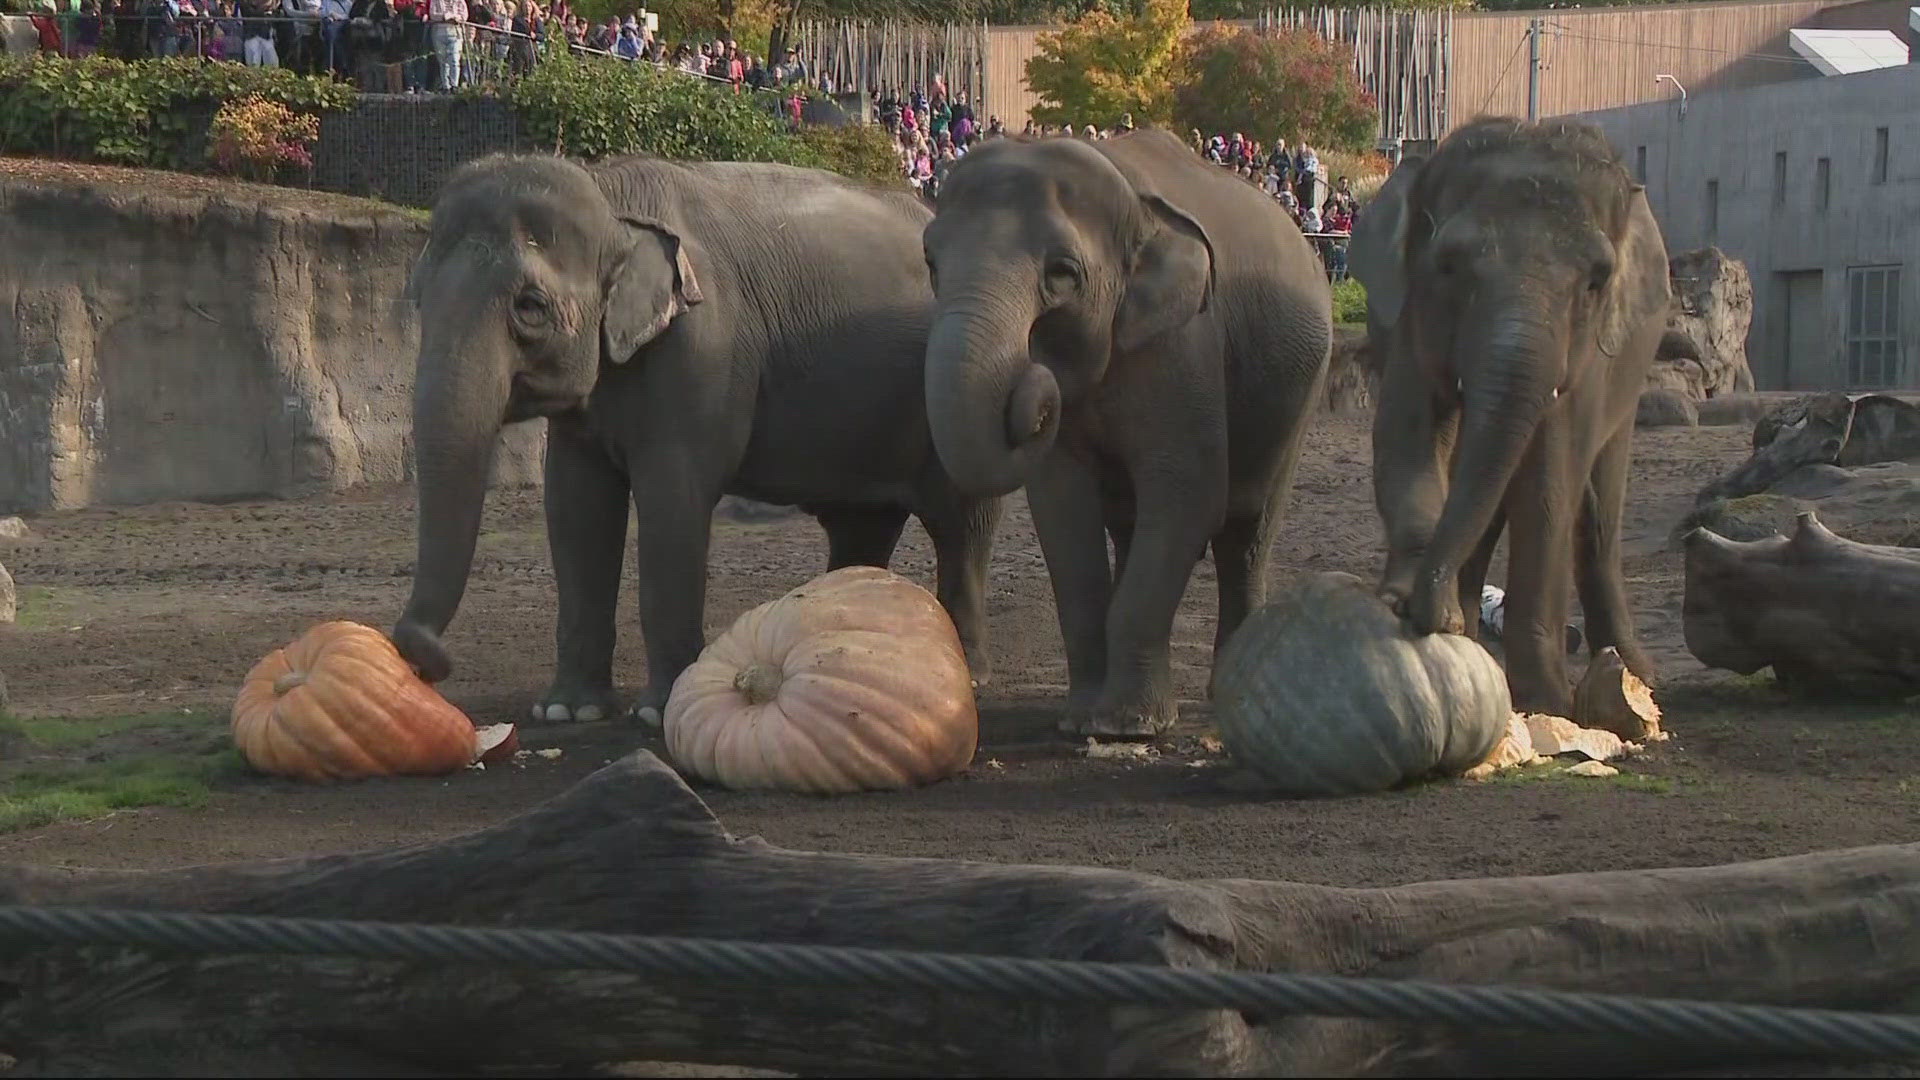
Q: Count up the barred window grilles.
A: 1